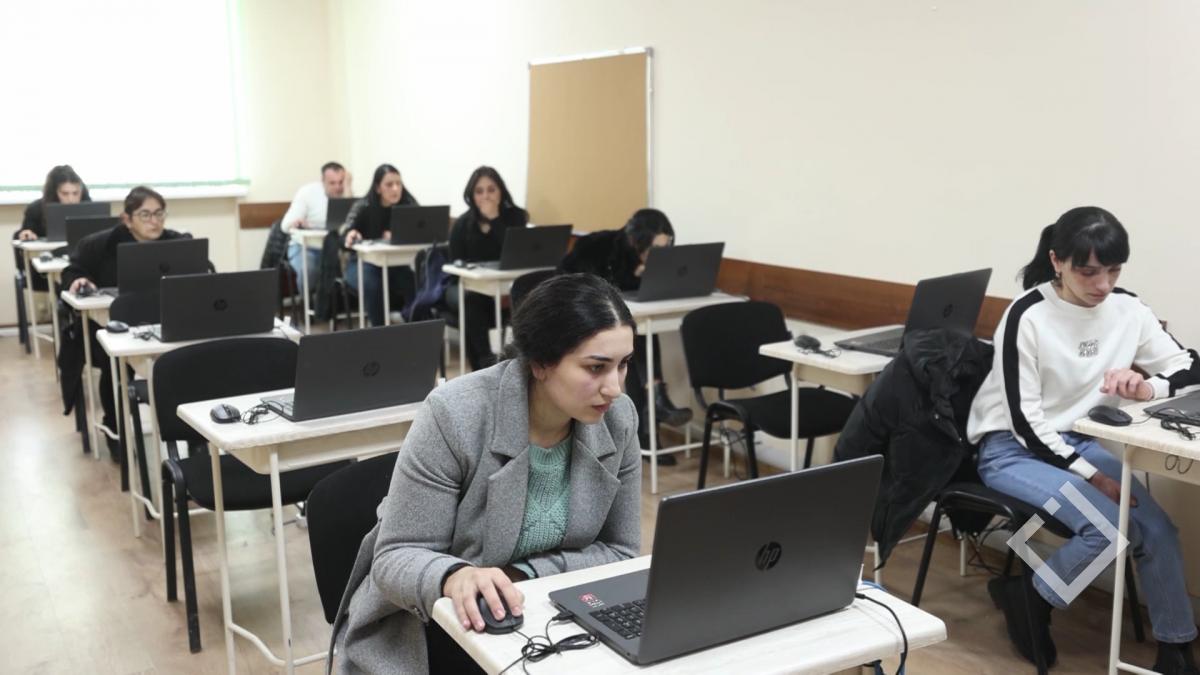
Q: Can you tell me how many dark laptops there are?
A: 12